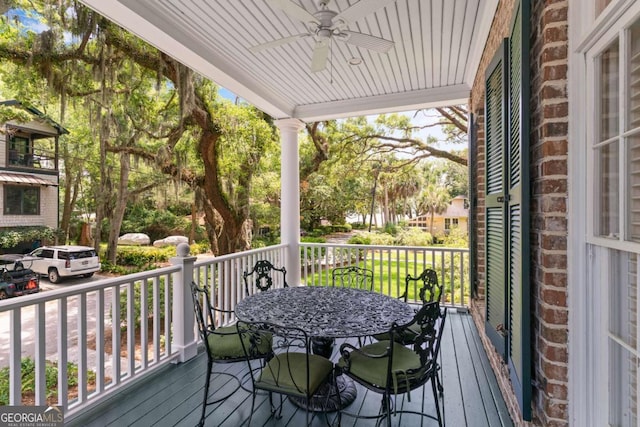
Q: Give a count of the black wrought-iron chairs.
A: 6